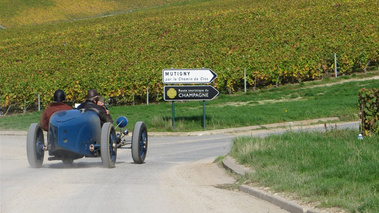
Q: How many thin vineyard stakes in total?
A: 4